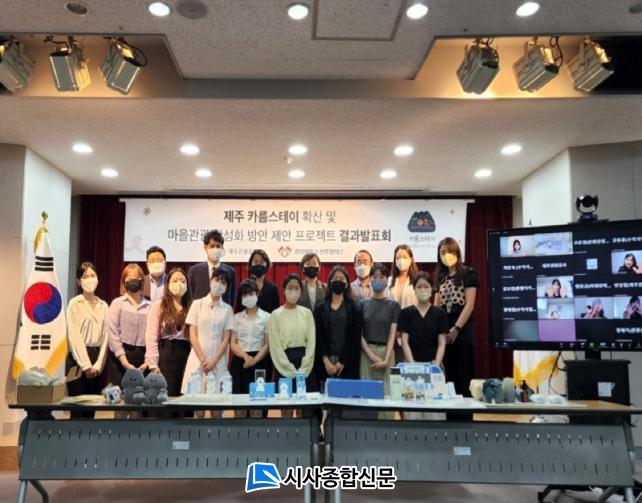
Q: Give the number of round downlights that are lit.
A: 14